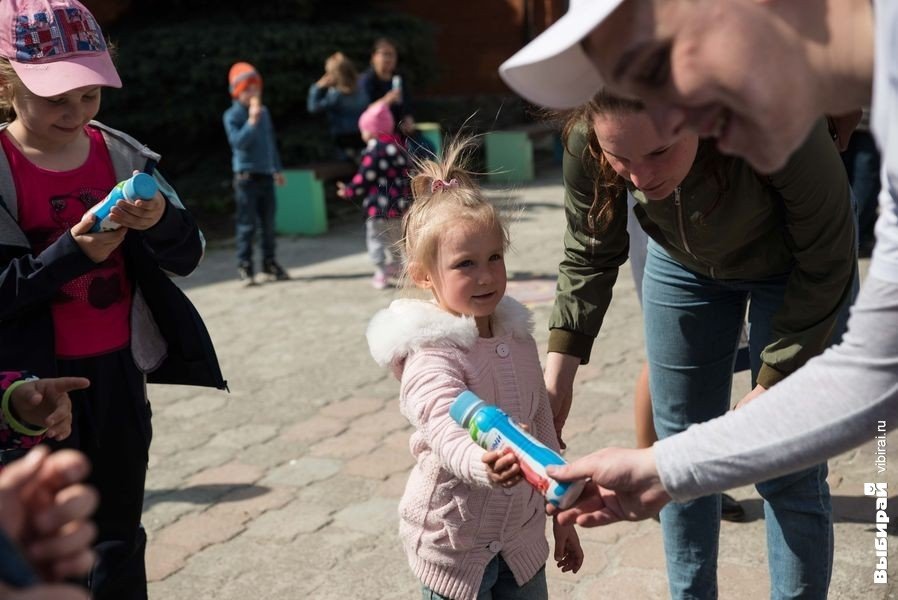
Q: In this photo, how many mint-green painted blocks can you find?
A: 3